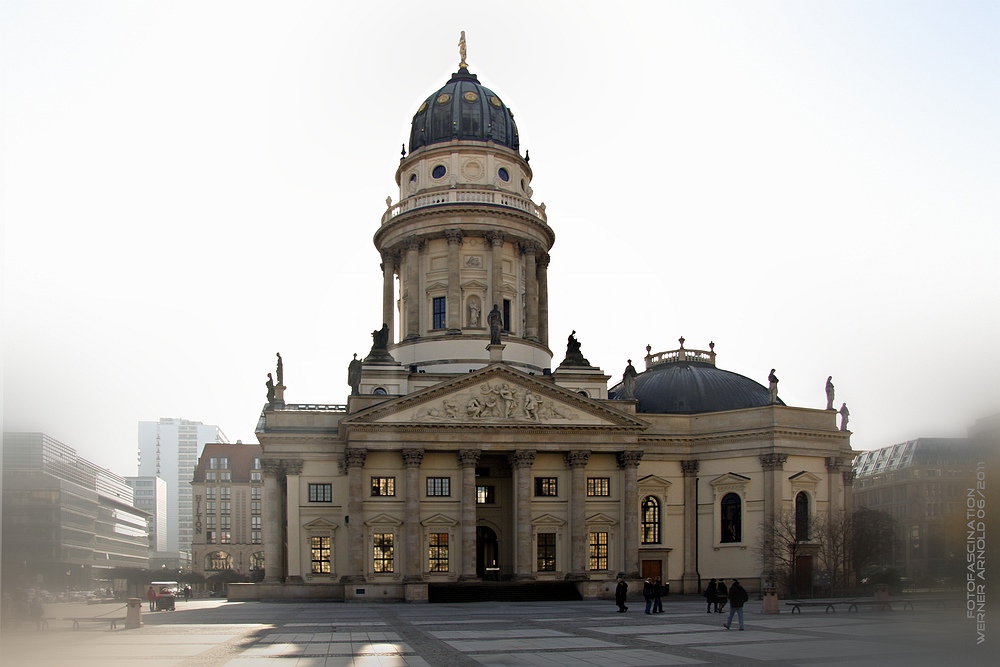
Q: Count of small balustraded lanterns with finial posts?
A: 1